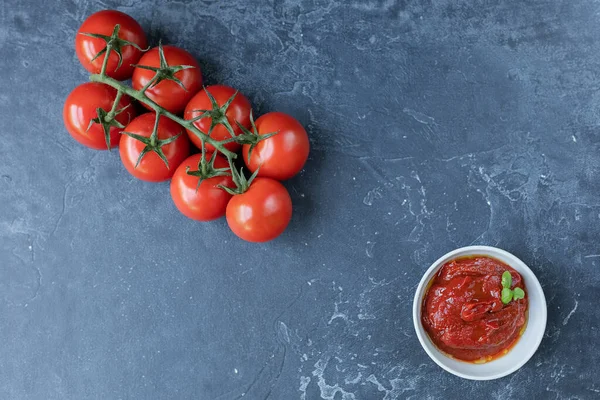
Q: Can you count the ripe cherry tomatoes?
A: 8